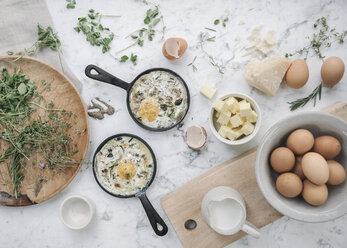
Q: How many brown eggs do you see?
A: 10